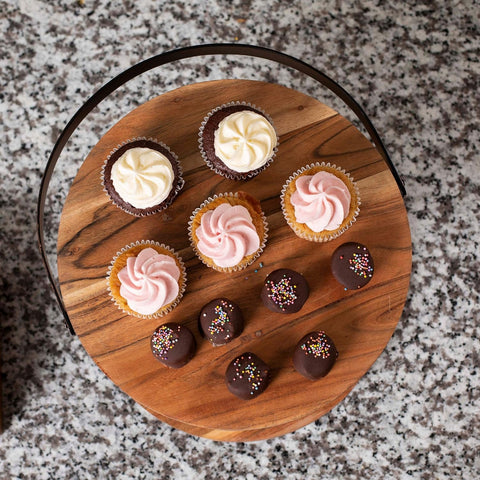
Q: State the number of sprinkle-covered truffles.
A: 6